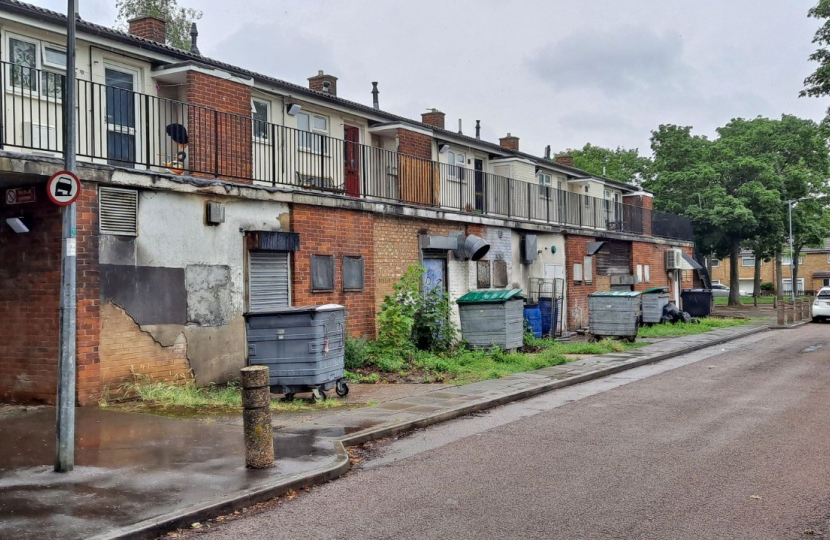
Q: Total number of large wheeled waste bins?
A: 5